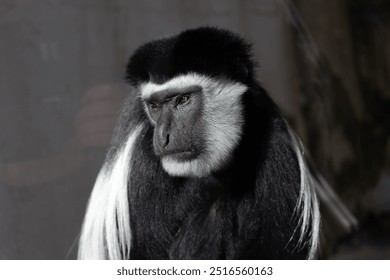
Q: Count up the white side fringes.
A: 2